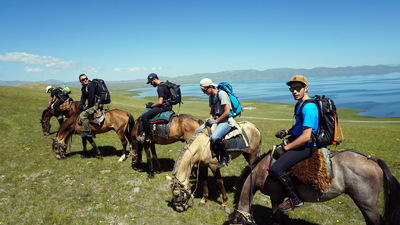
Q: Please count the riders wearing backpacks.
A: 5